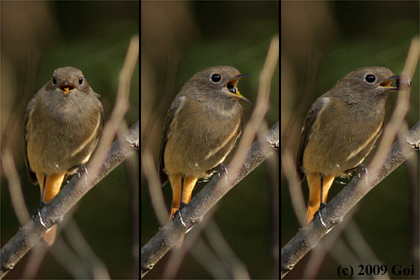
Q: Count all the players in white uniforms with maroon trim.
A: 0